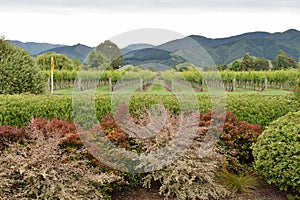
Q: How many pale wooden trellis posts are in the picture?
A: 8